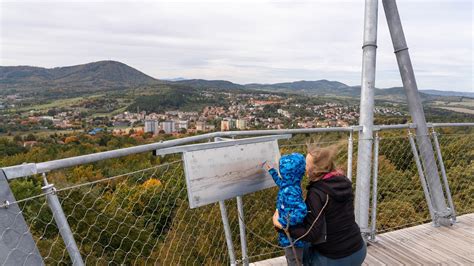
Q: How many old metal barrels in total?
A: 0